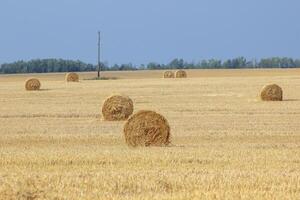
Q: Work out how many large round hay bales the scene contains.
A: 7